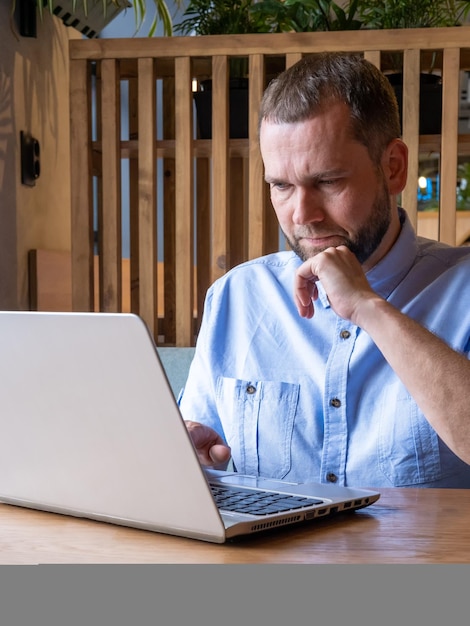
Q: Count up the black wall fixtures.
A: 2